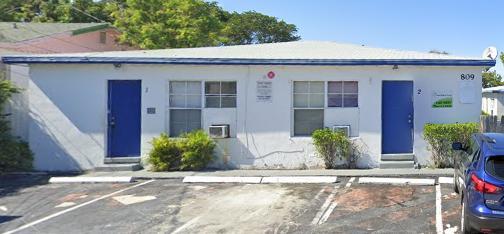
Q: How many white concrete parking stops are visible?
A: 5